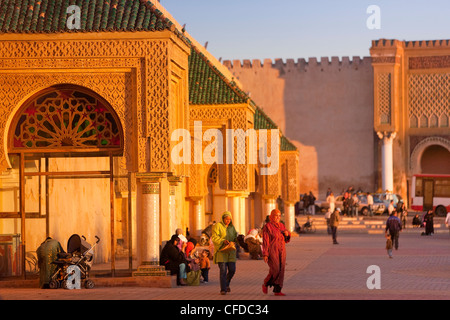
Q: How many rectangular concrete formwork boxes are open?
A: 0